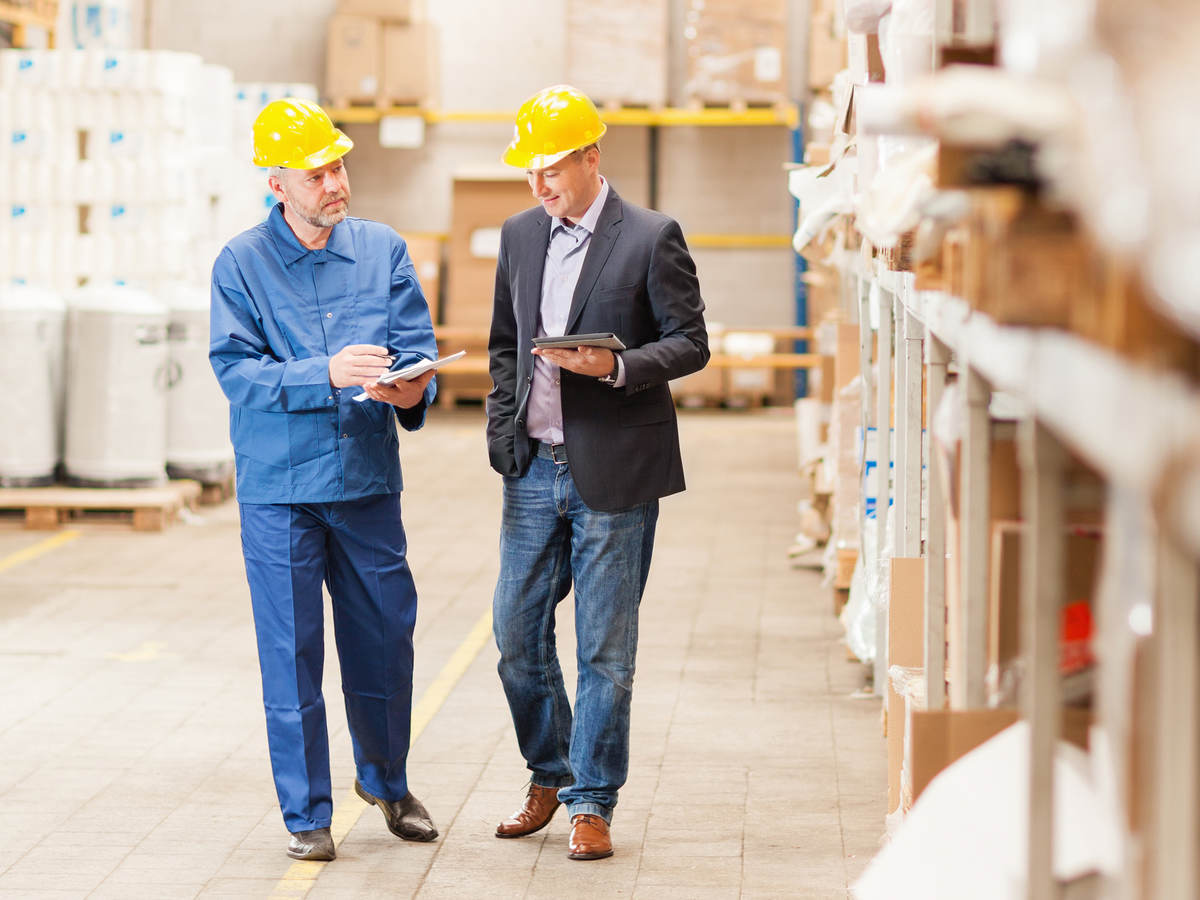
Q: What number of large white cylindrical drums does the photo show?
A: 3